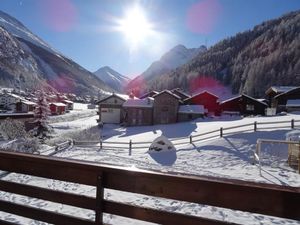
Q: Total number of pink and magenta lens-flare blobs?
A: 5